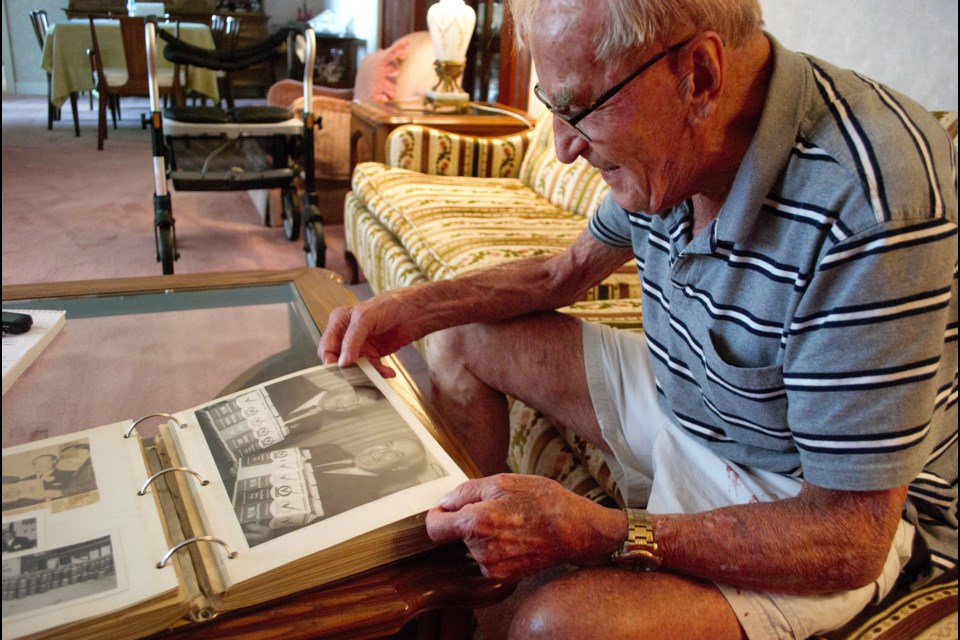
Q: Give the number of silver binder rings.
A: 3